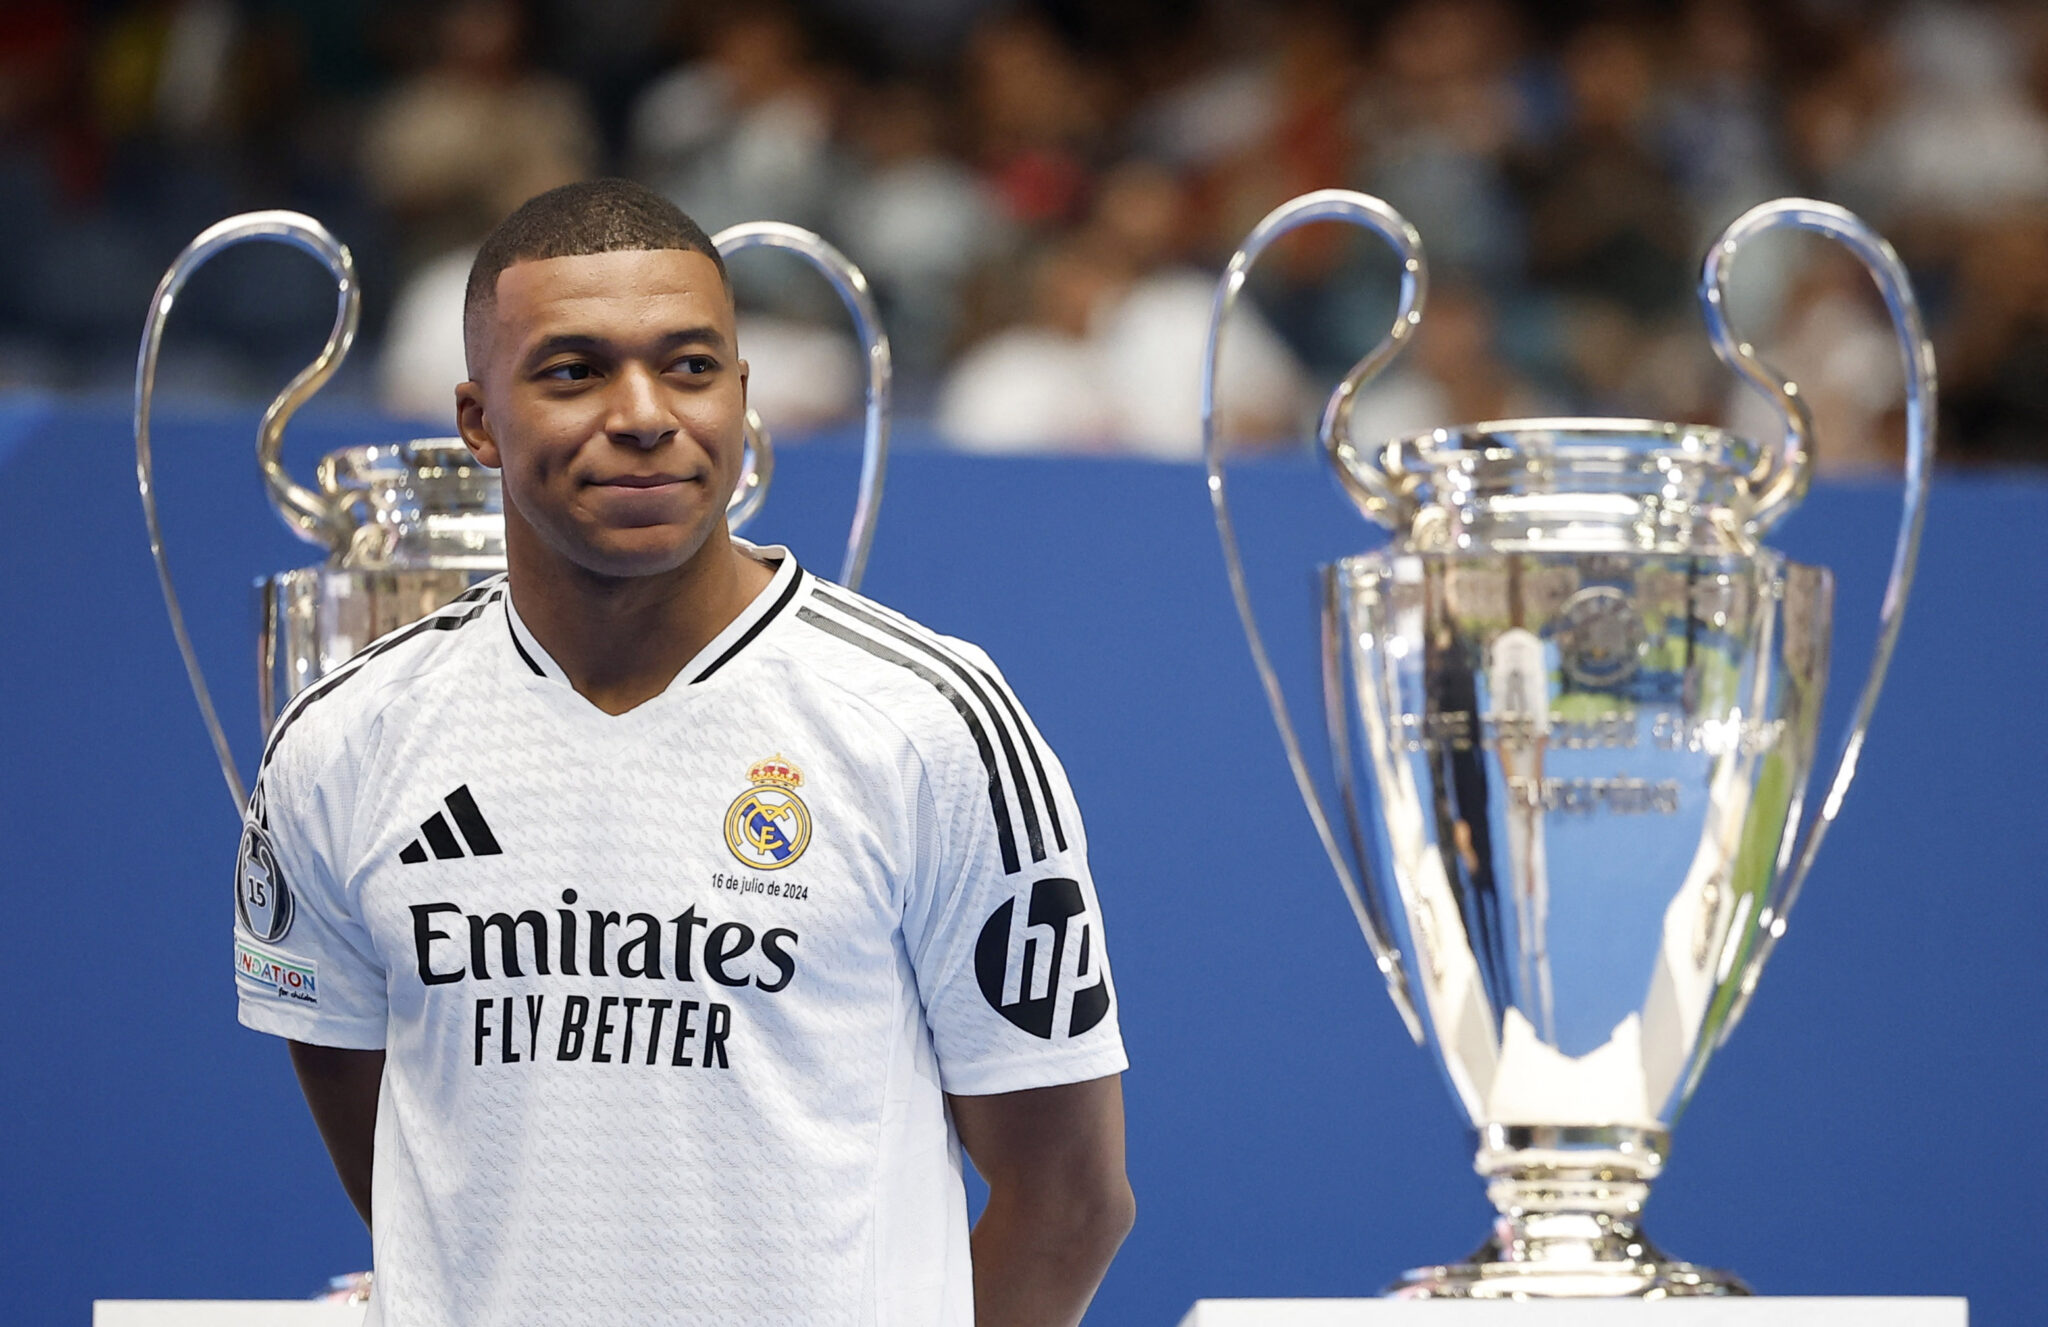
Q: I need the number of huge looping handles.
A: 4